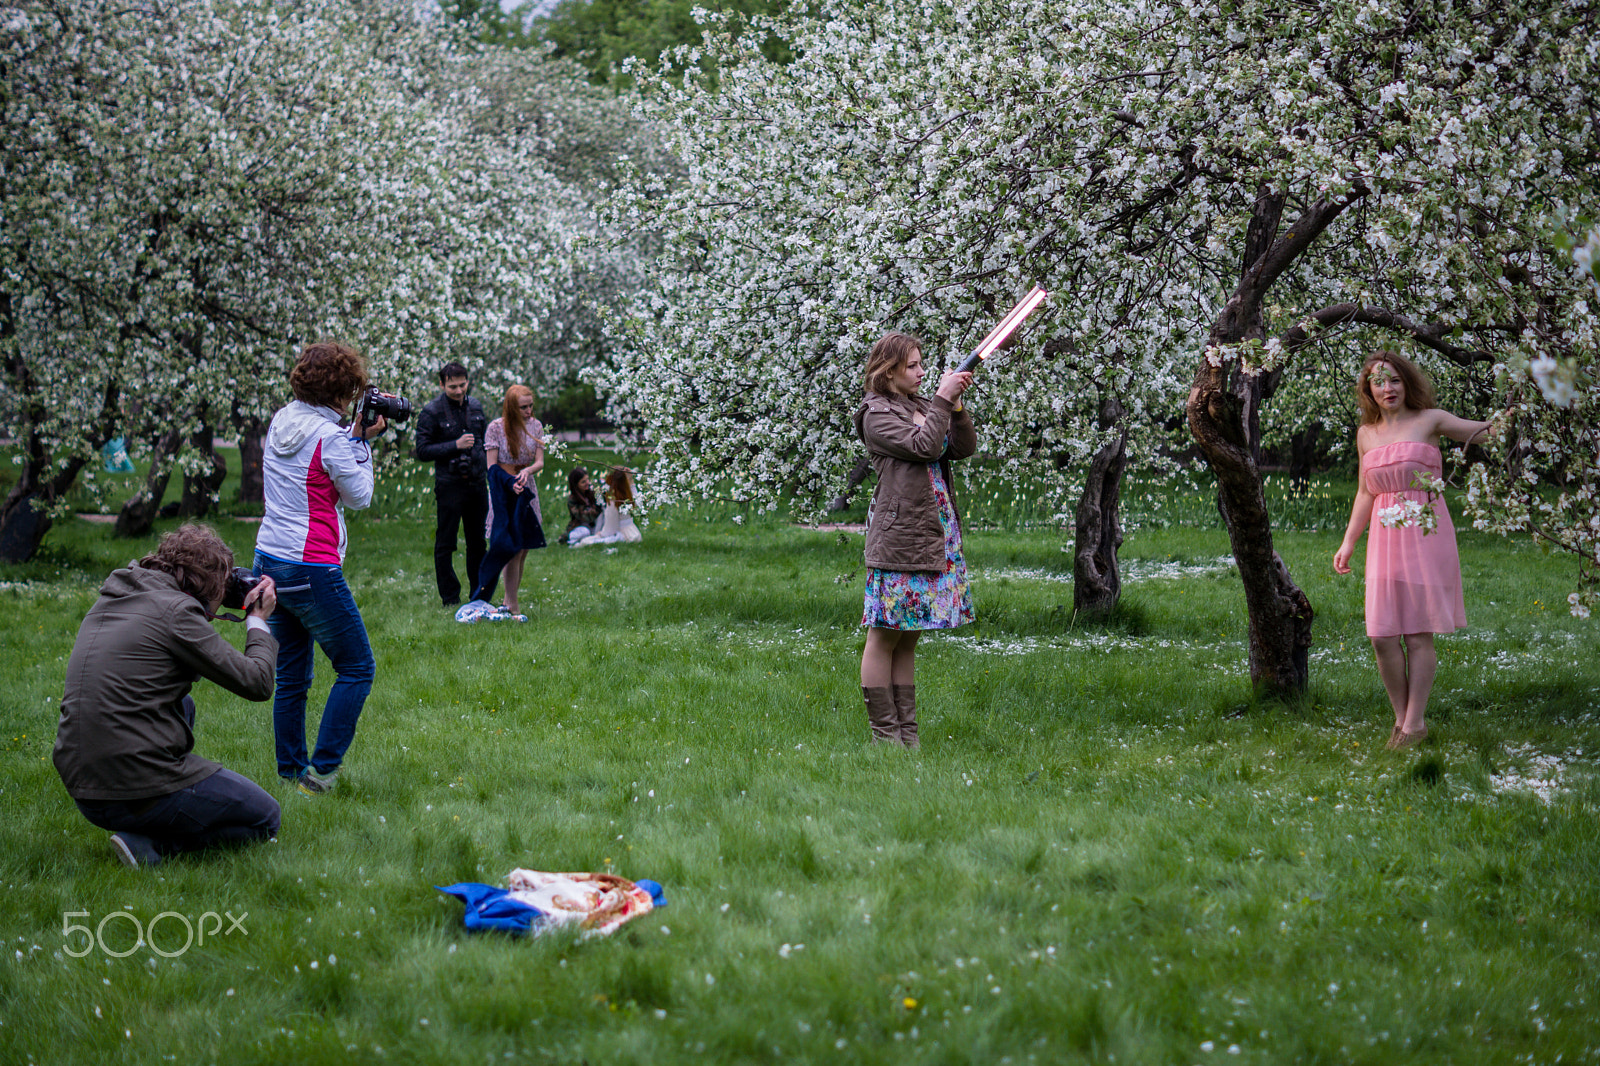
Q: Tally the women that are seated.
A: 2